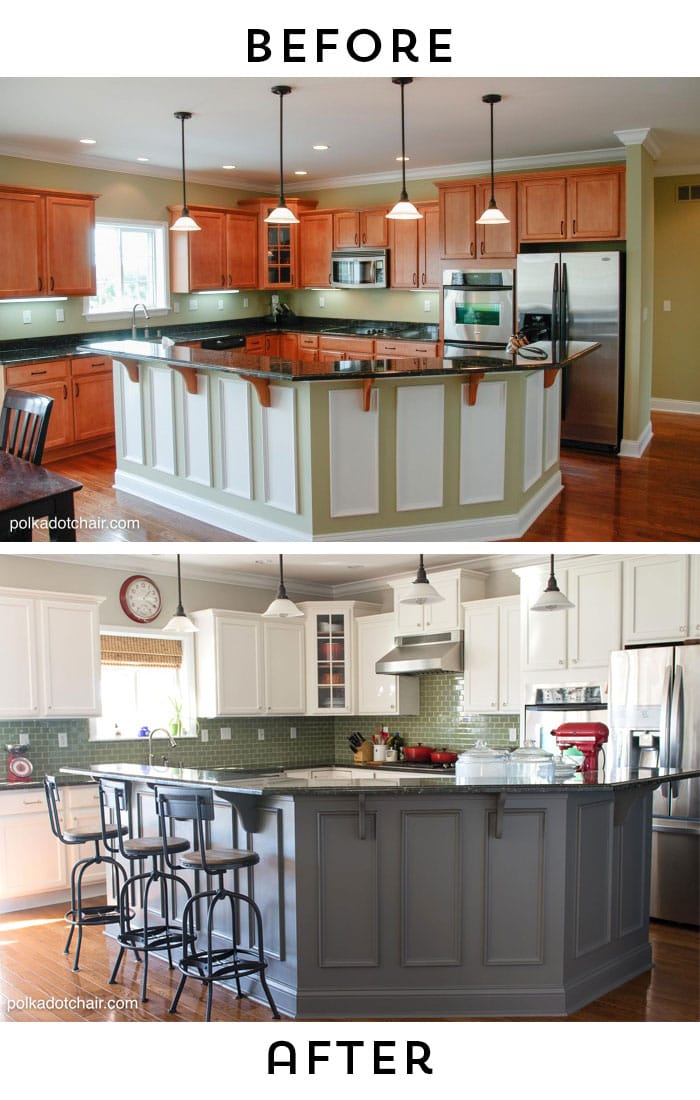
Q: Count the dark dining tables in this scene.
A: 1